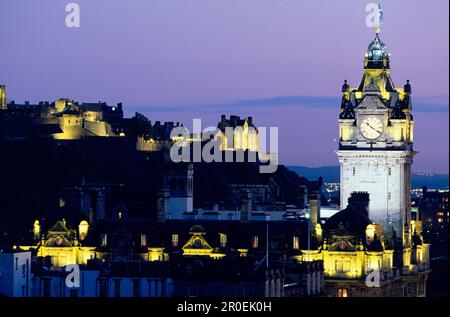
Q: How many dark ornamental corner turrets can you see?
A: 2